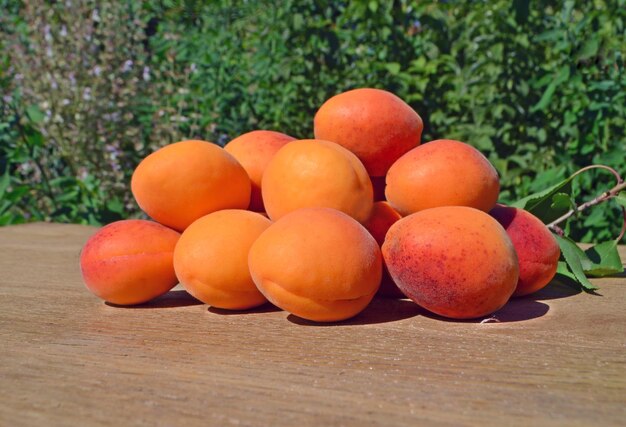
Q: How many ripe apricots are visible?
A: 11